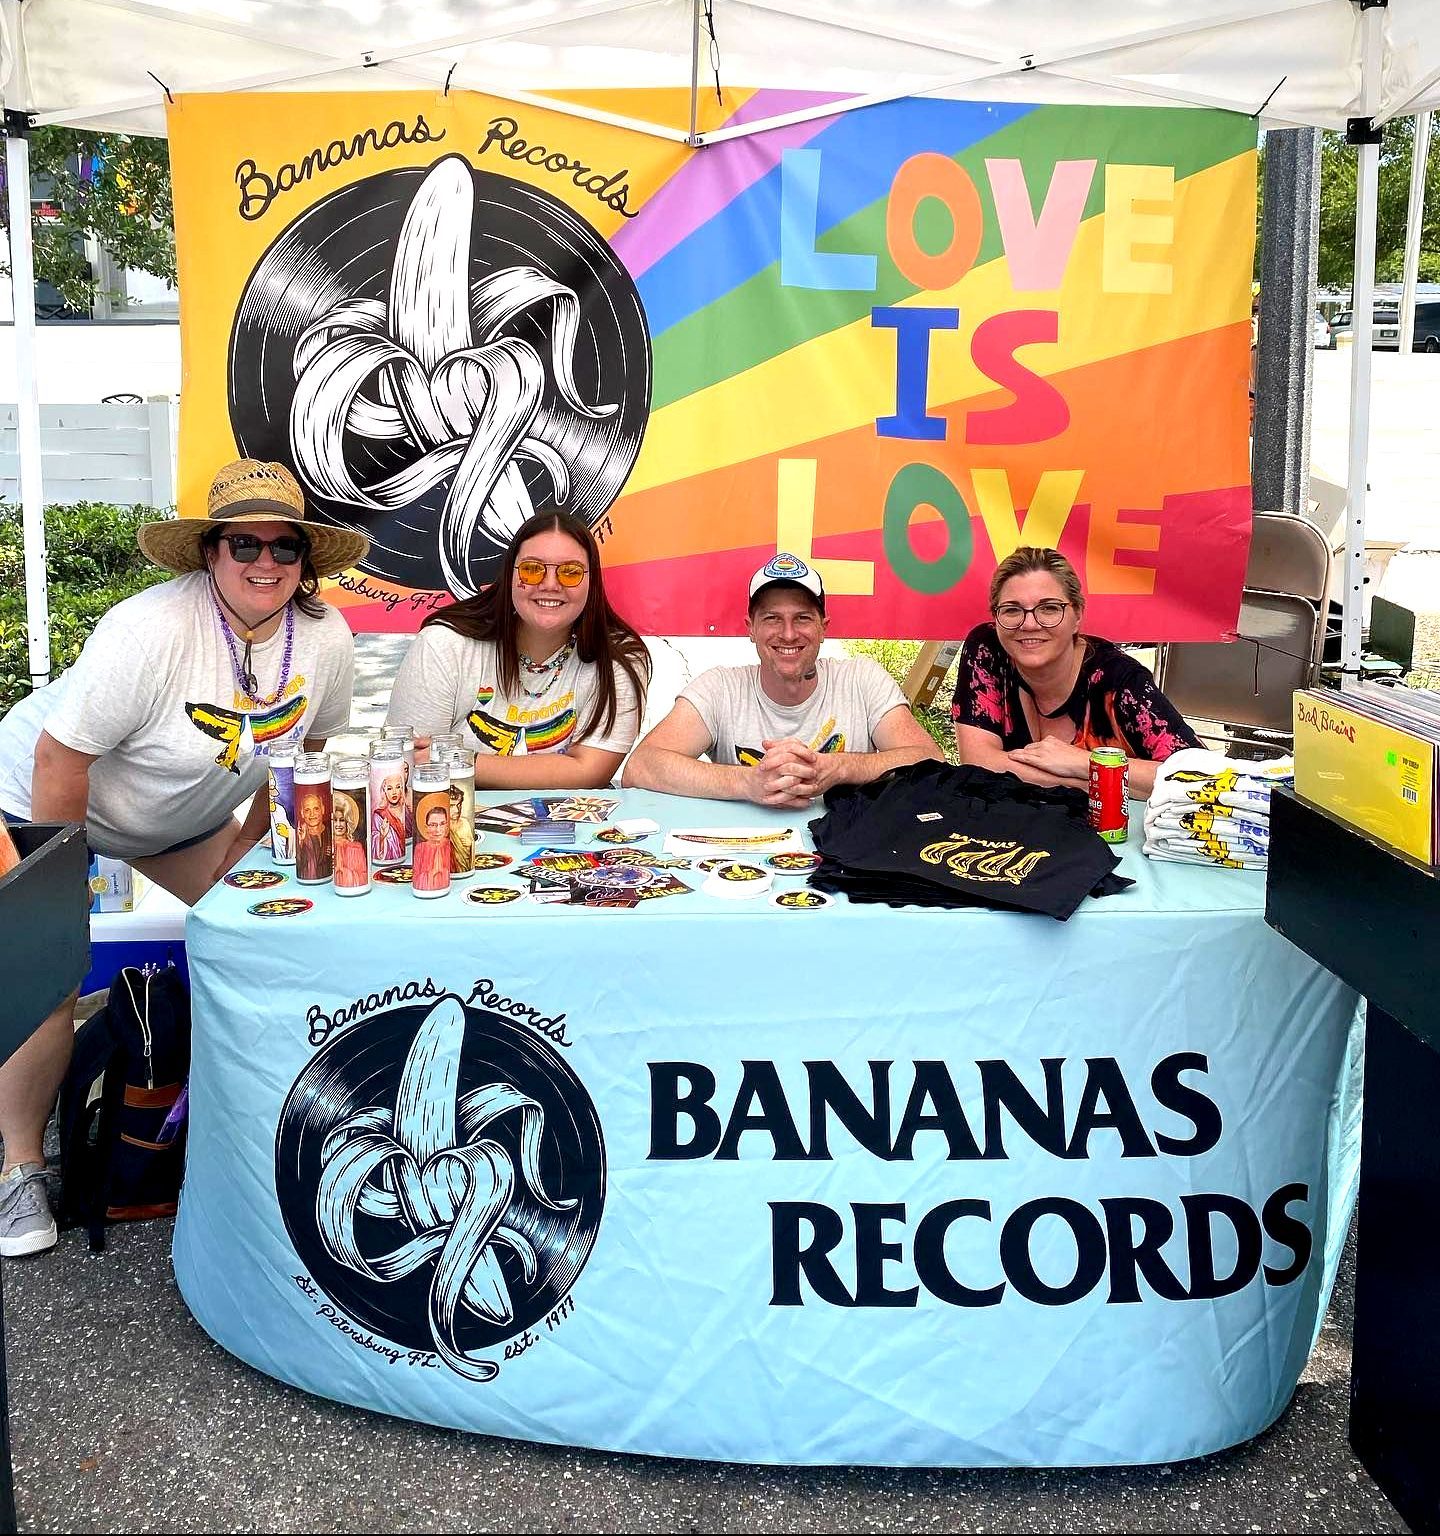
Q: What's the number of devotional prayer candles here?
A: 8